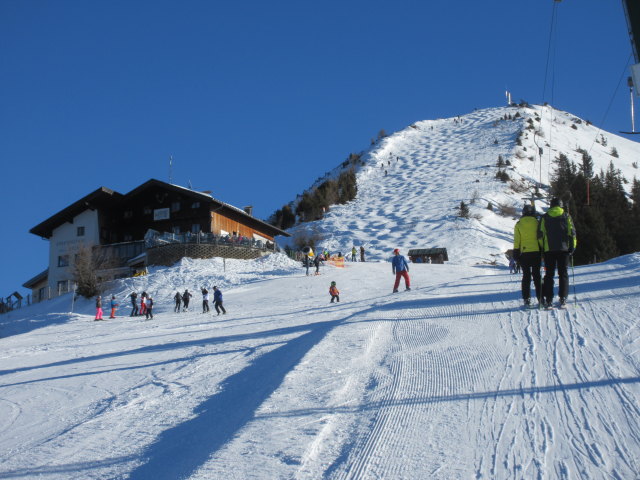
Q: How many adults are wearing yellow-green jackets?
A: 2